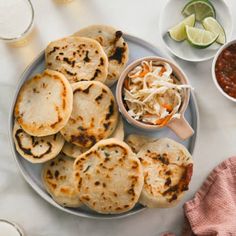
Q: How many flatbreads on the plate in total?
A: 10